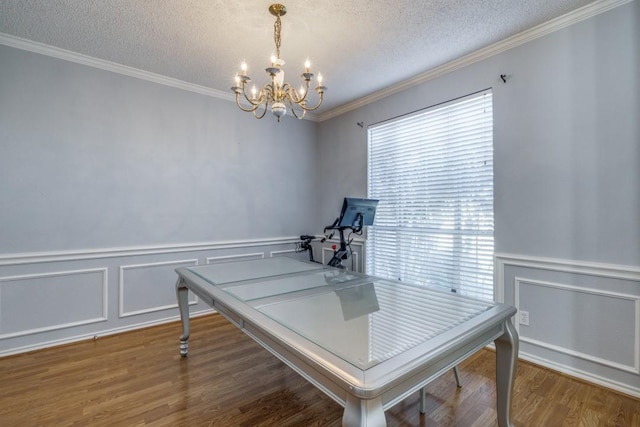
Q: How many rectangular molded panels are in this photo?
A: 6